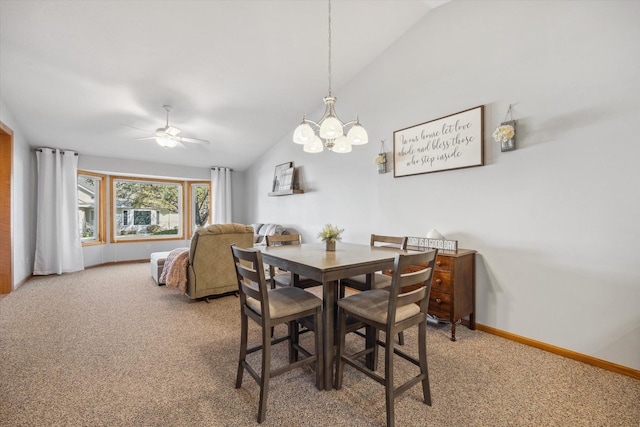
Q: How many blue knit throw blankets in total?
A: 0